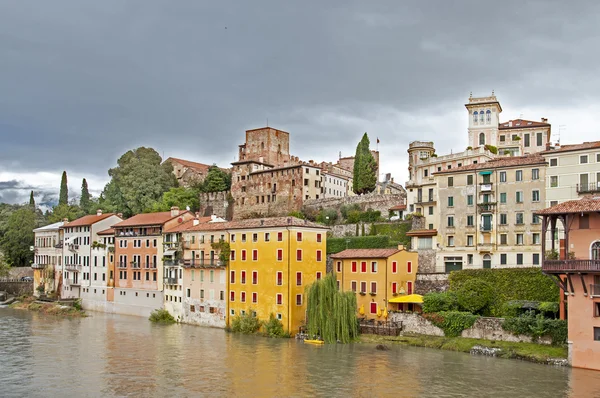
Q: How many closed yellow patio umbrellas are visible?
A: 3